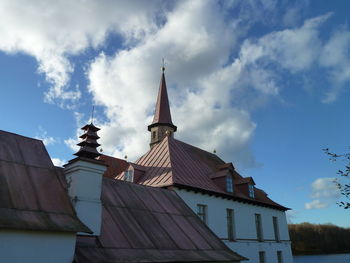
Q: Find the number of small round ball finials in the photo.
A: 5